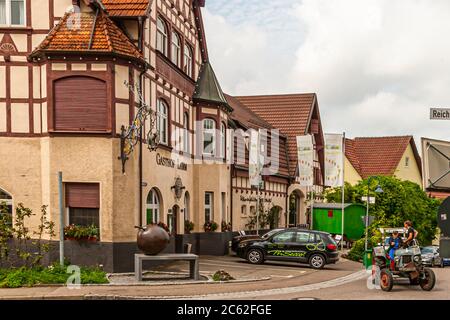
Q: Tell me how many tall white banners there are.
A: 3